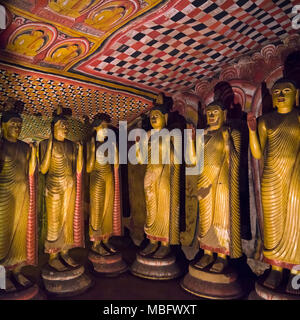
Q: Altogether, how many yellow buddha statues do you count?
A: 6